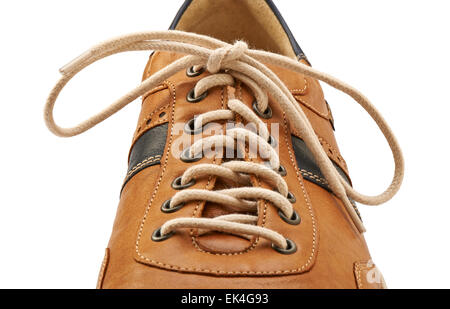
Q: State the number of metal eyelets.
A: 13